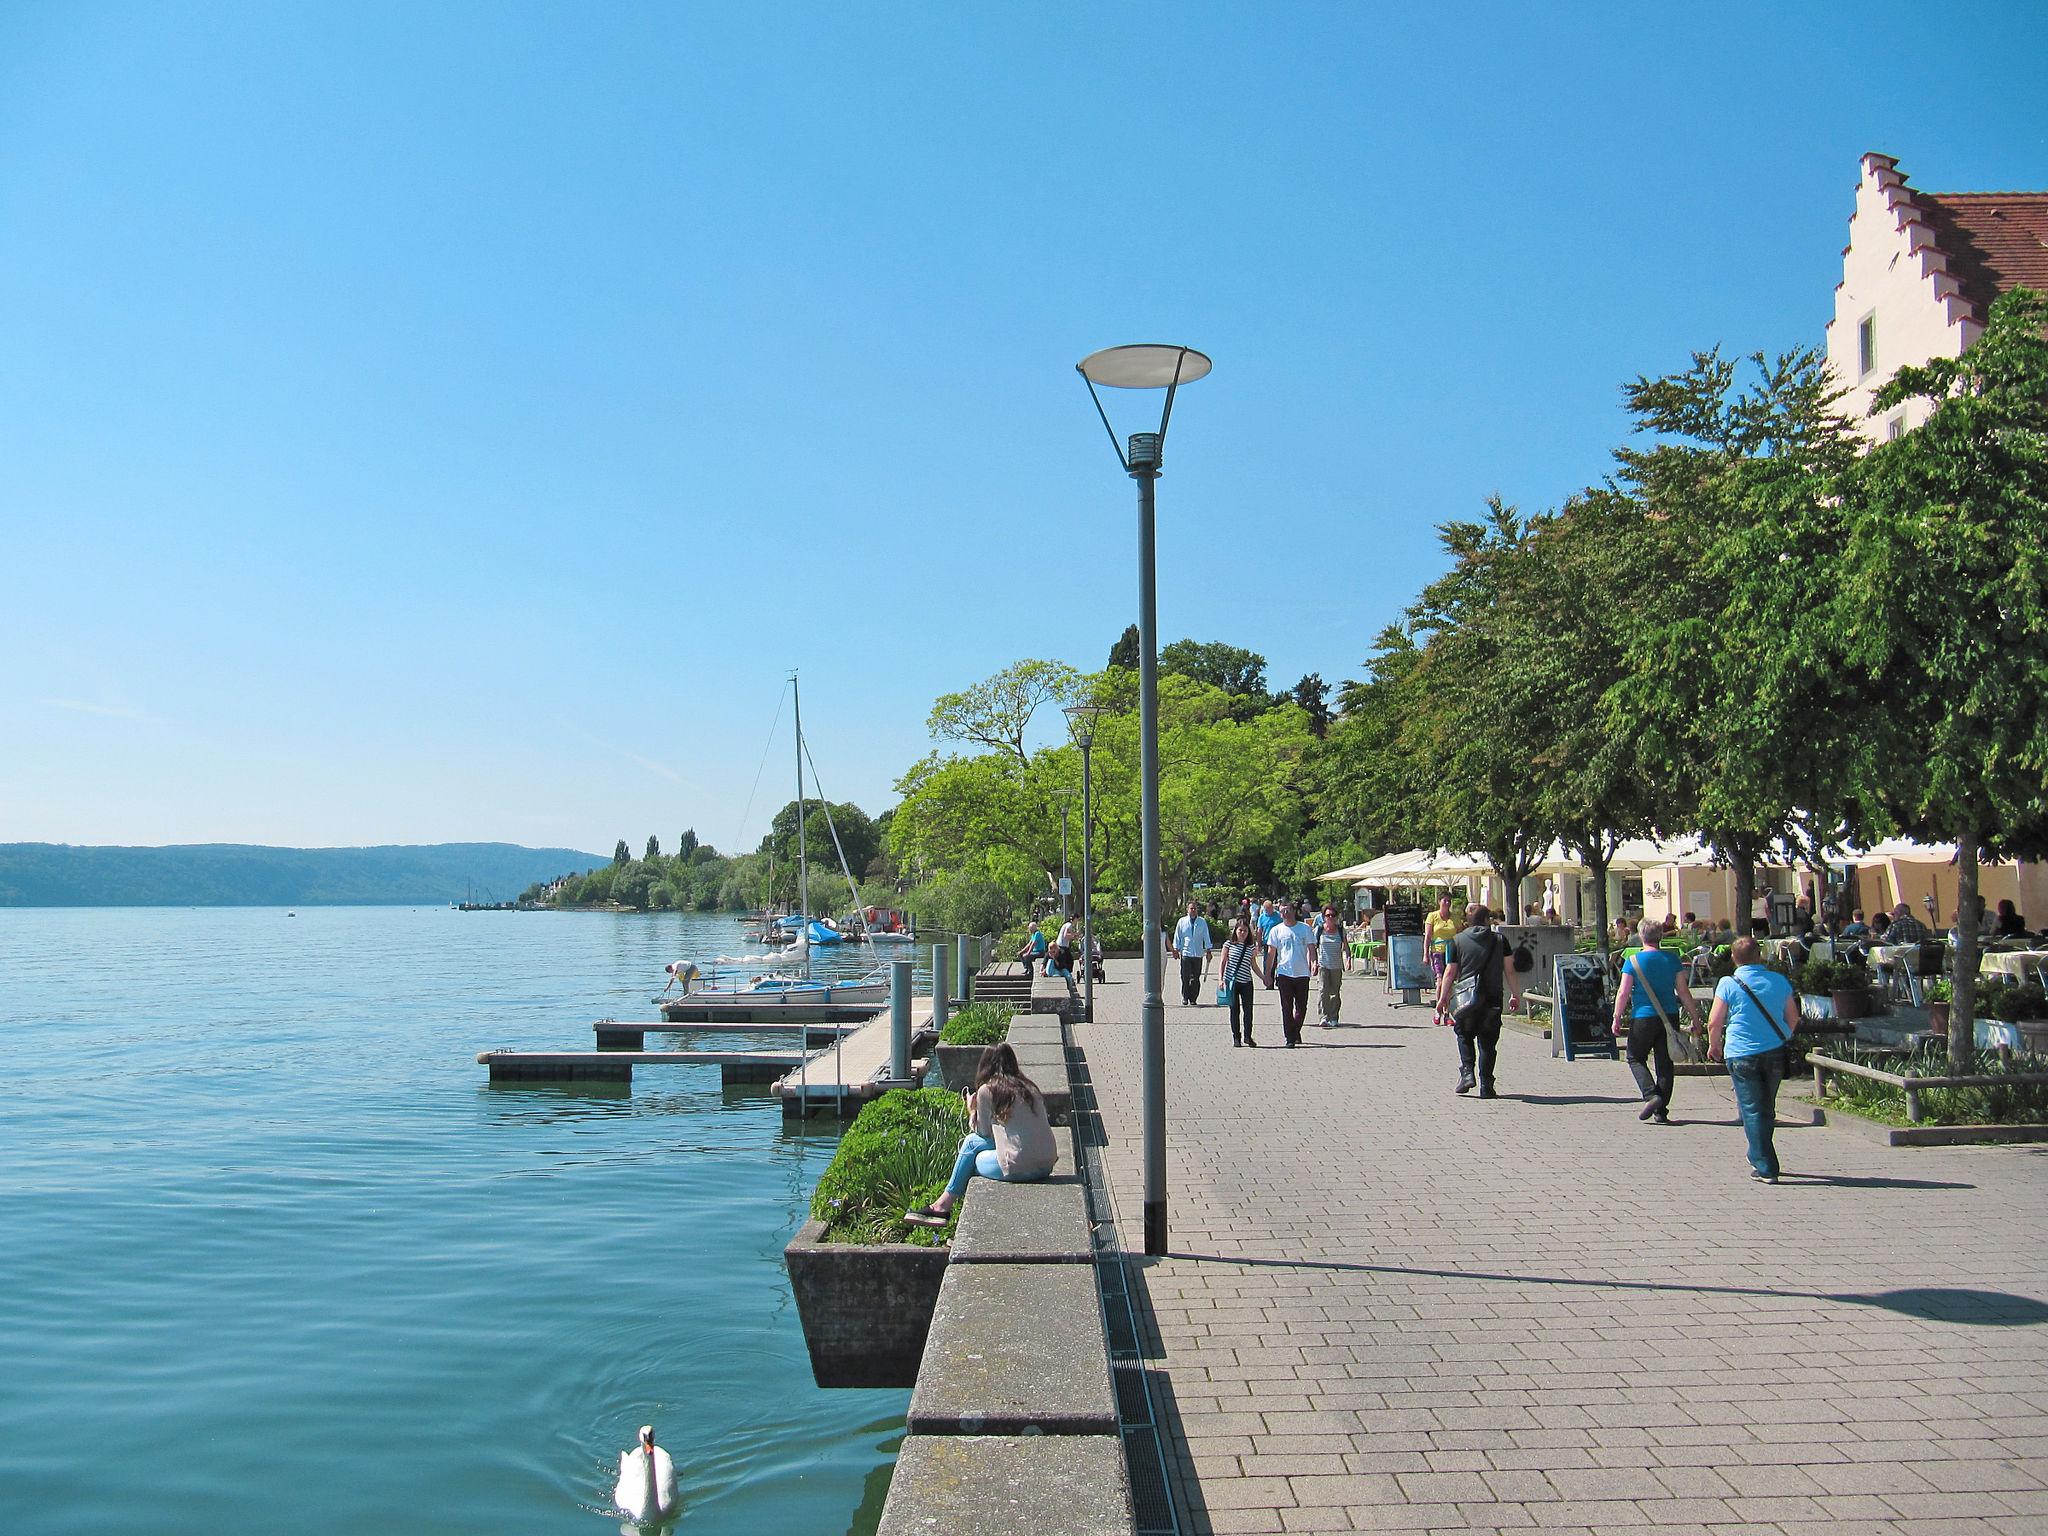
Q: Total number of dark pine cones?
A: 0